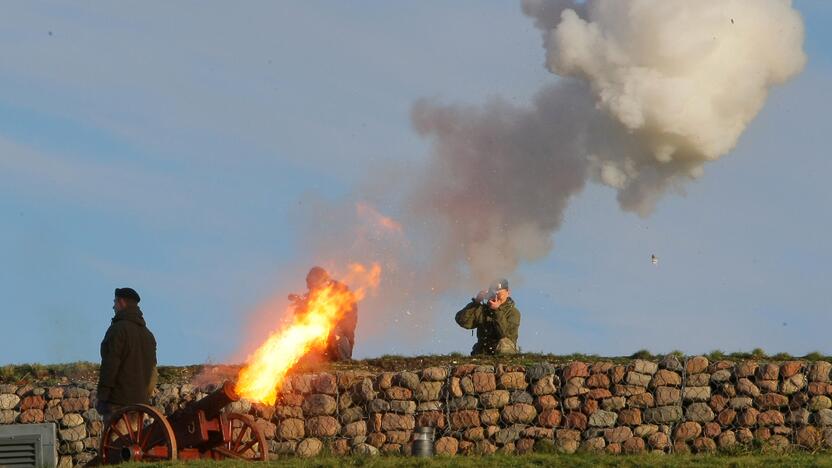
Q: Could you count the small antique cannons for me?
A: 1